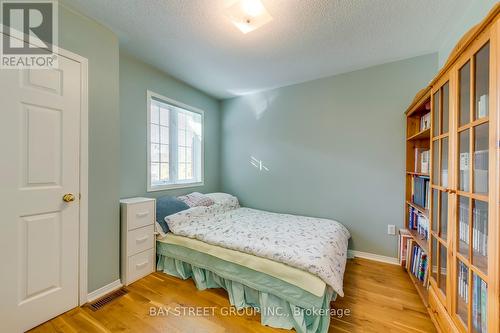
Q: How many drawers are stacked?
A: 3